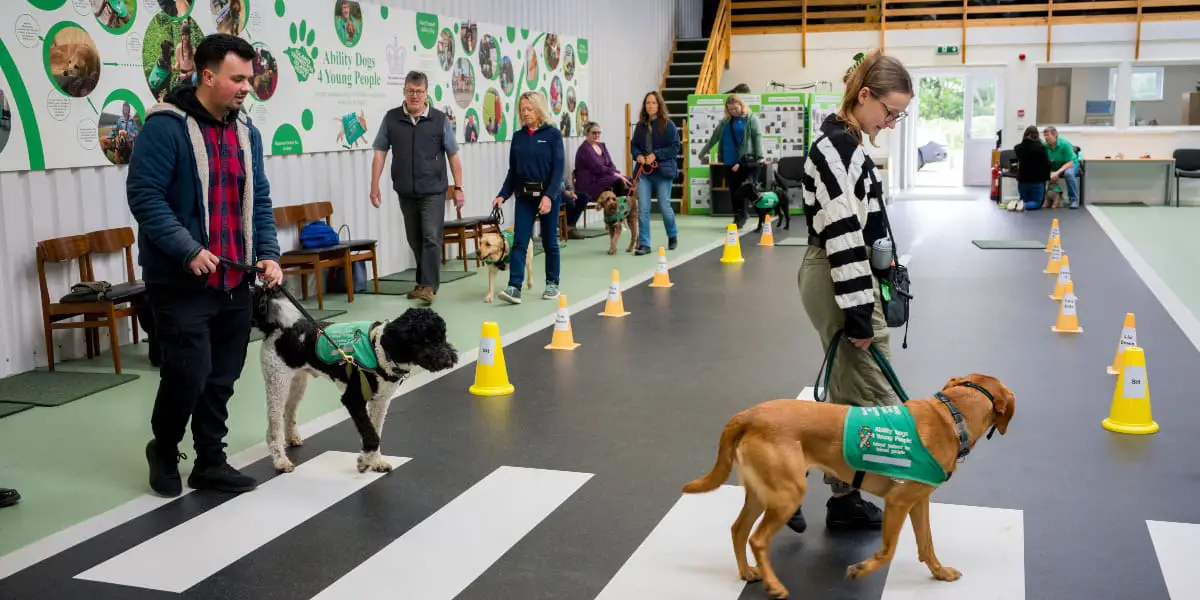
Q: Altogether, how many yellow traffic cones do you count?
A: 3